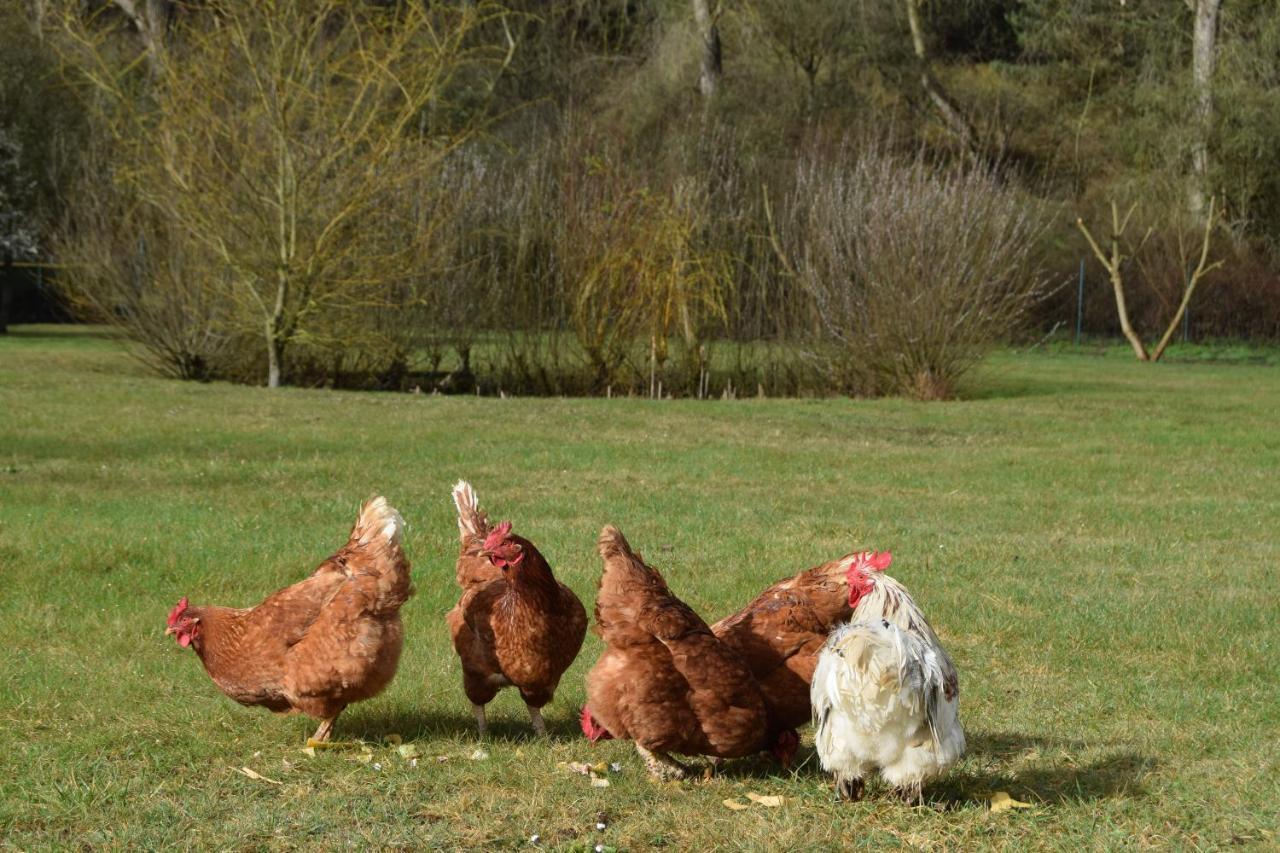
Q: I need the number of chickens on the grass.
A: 5